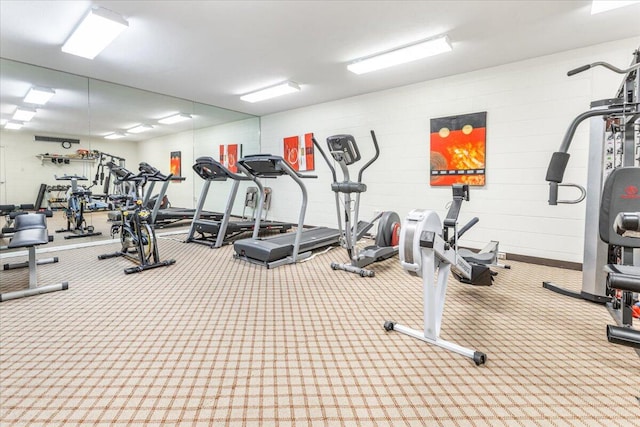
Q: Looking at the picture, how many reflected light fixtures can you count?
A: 6